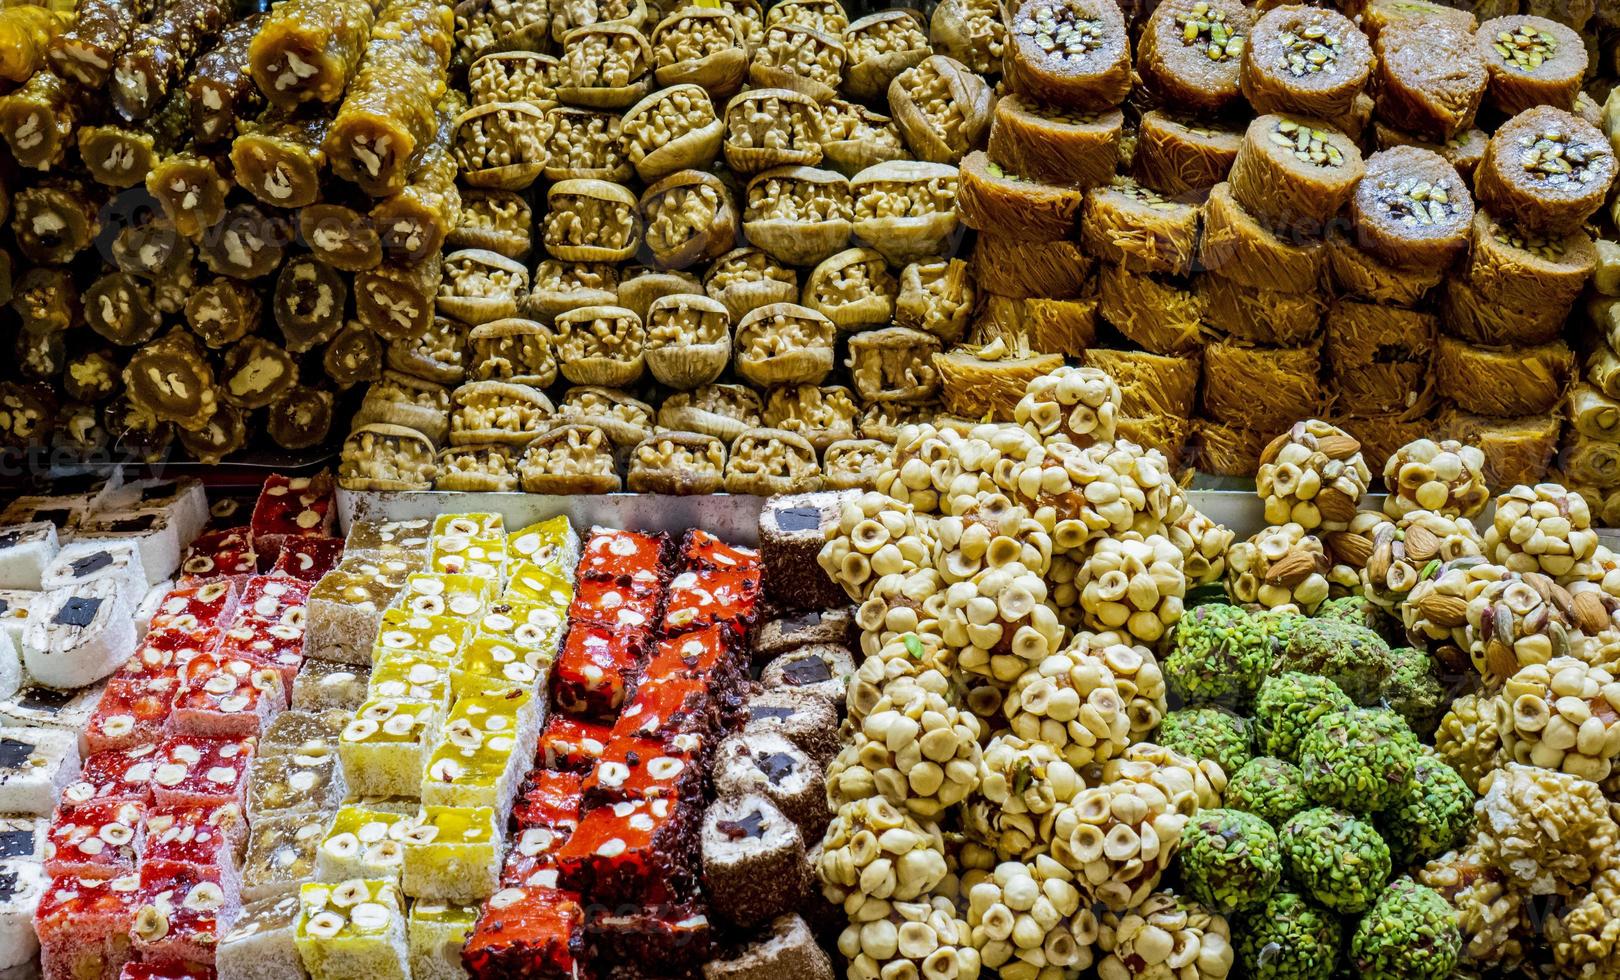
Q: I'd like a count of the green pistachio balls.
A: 14